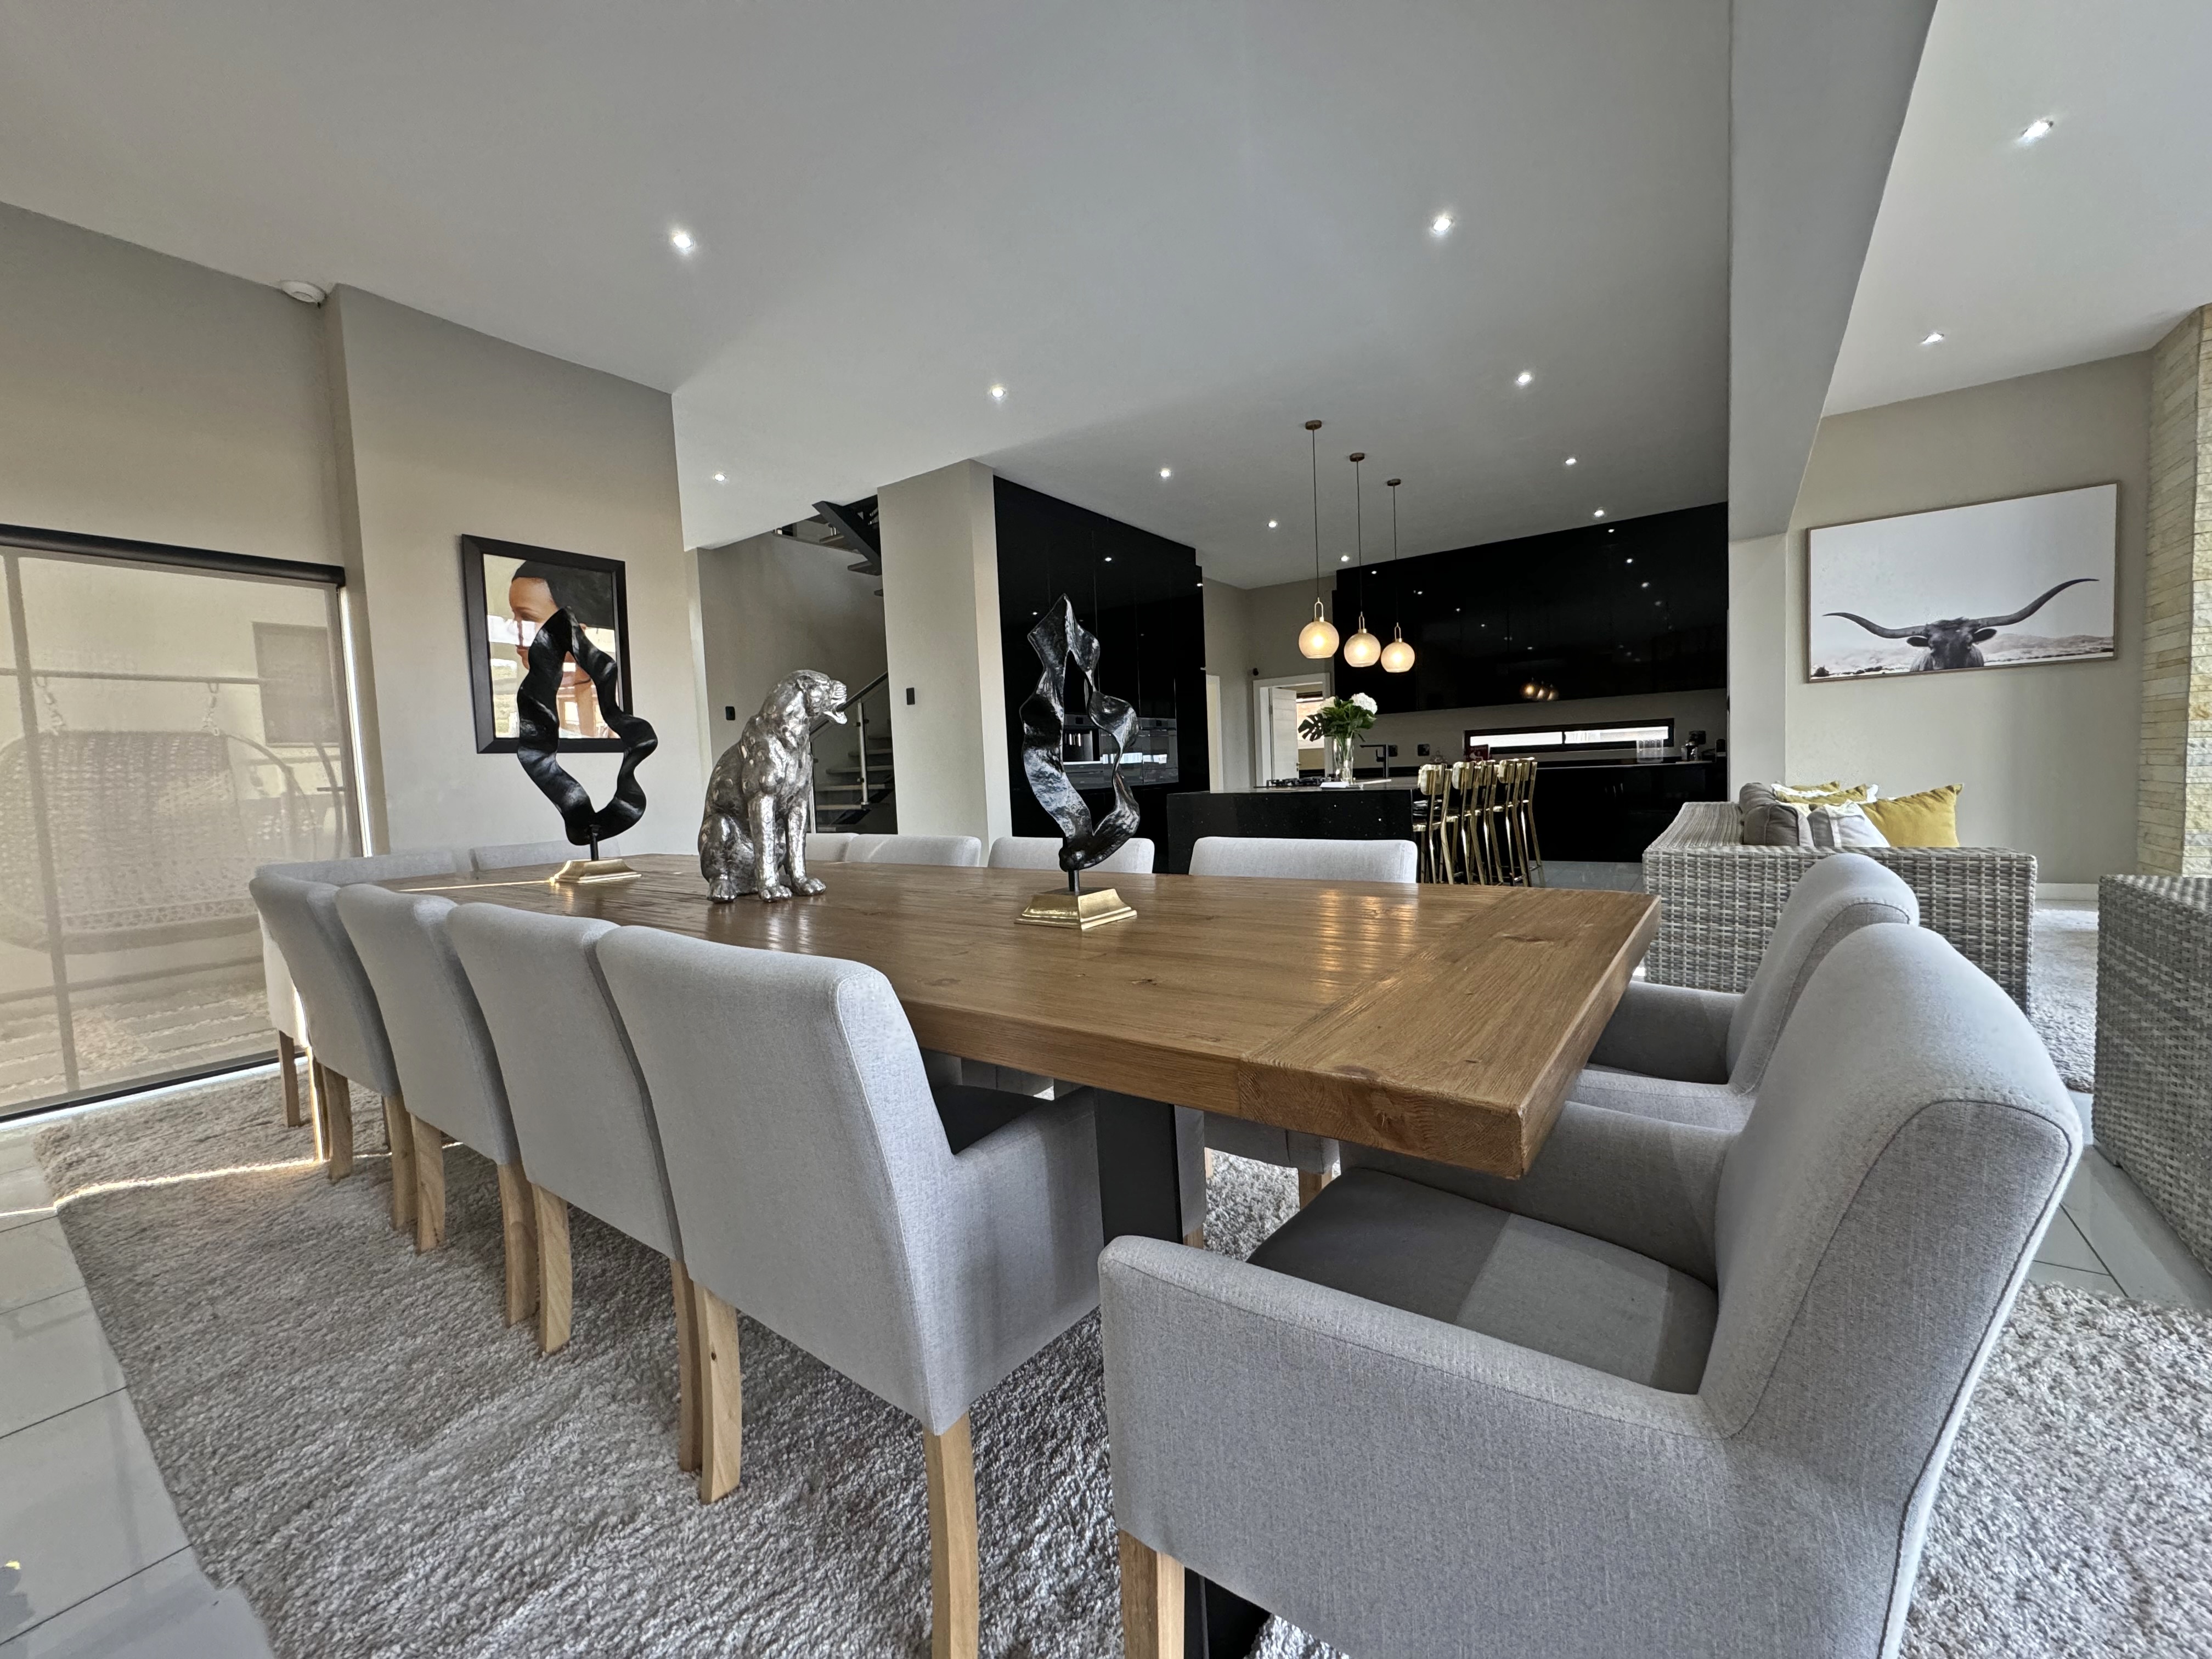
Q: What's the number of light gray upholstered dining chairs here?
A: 12